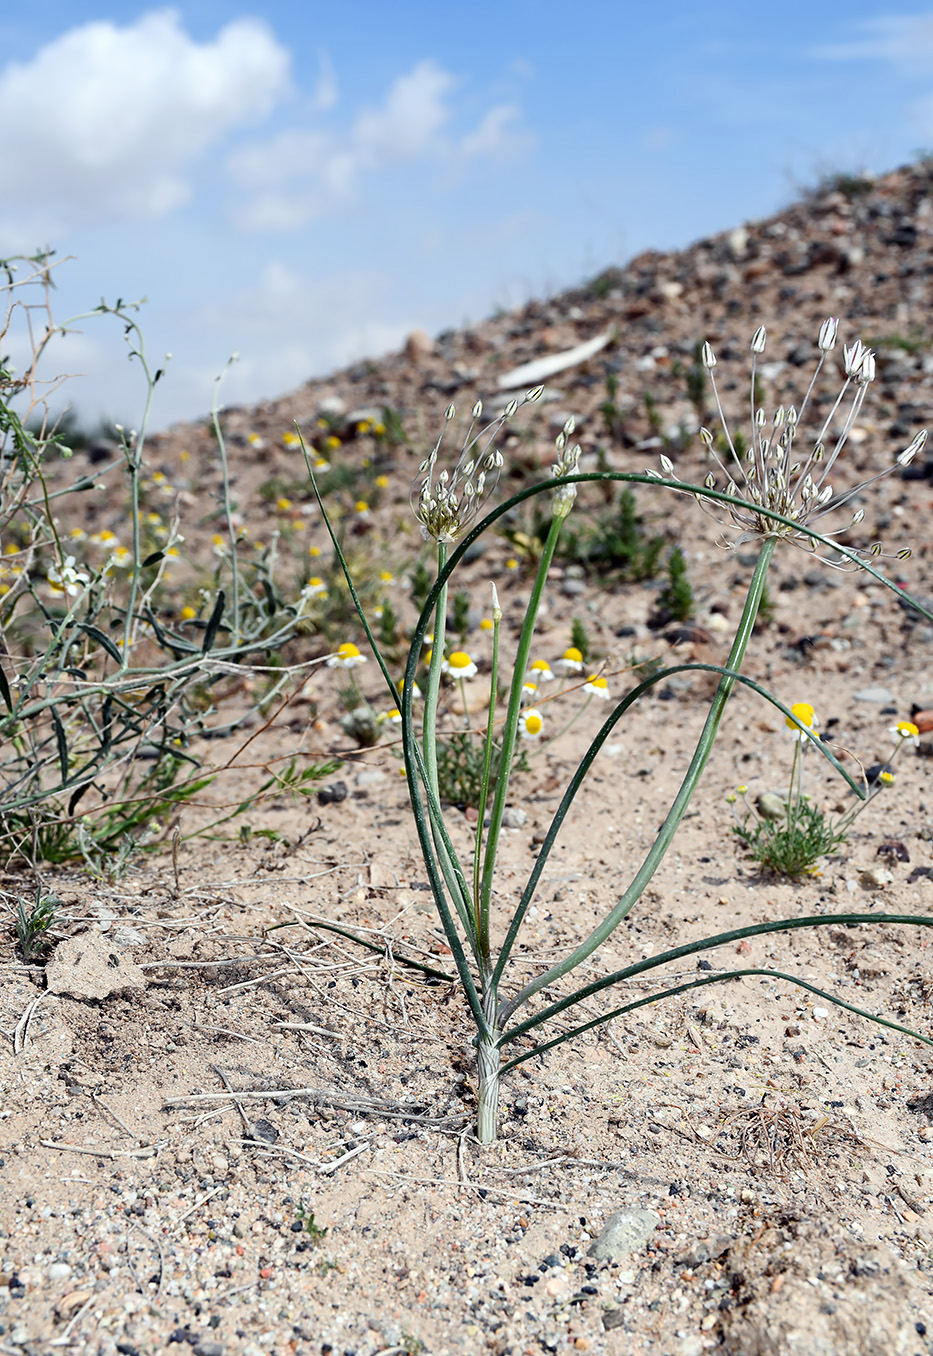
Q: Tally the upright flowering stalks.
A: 4